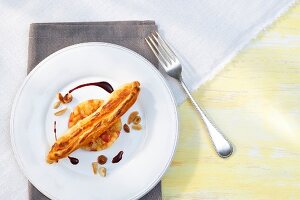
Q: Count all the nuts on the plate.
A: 11